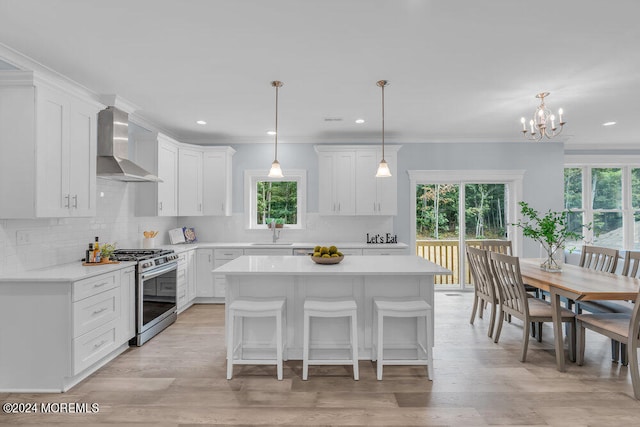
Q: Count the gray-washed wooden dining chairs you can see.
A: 6